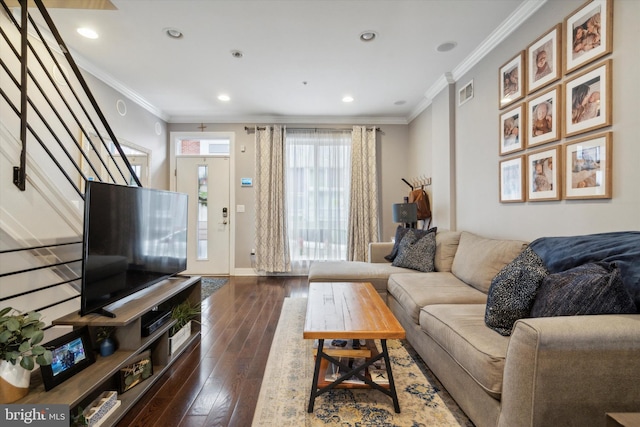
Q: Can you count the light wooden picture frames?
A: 9